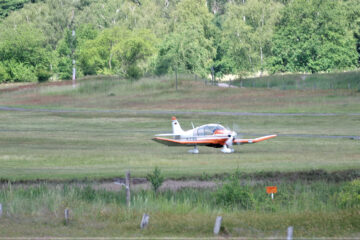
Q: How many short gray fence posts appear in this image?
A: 5